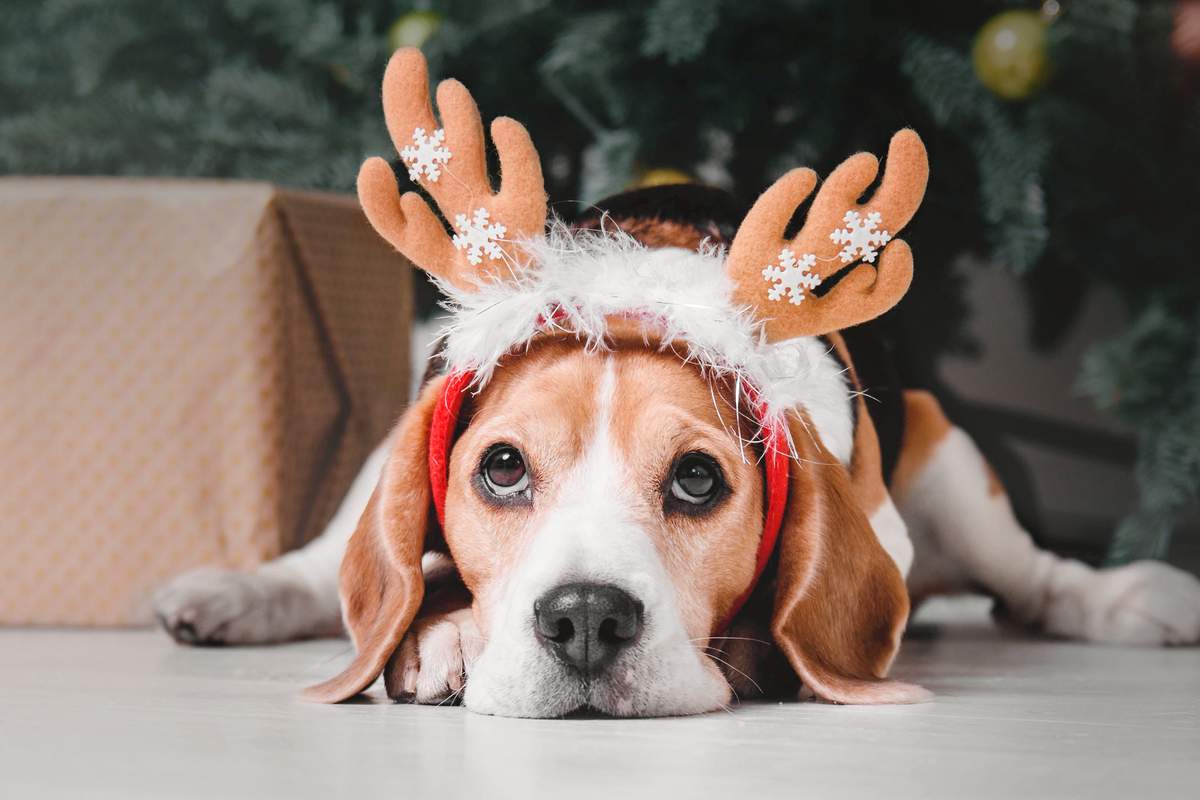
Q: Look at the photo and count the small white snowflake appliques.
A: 4